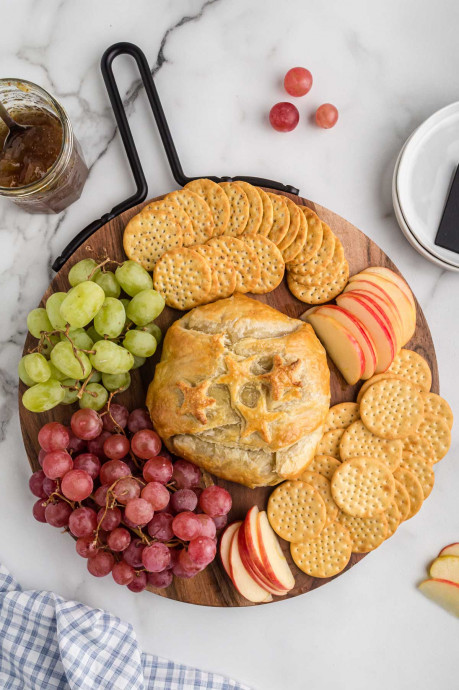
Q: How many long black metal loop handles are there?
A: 1